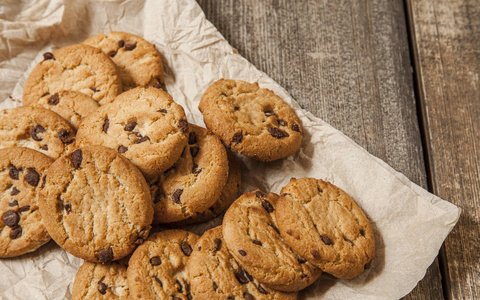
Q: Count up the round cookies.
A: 15